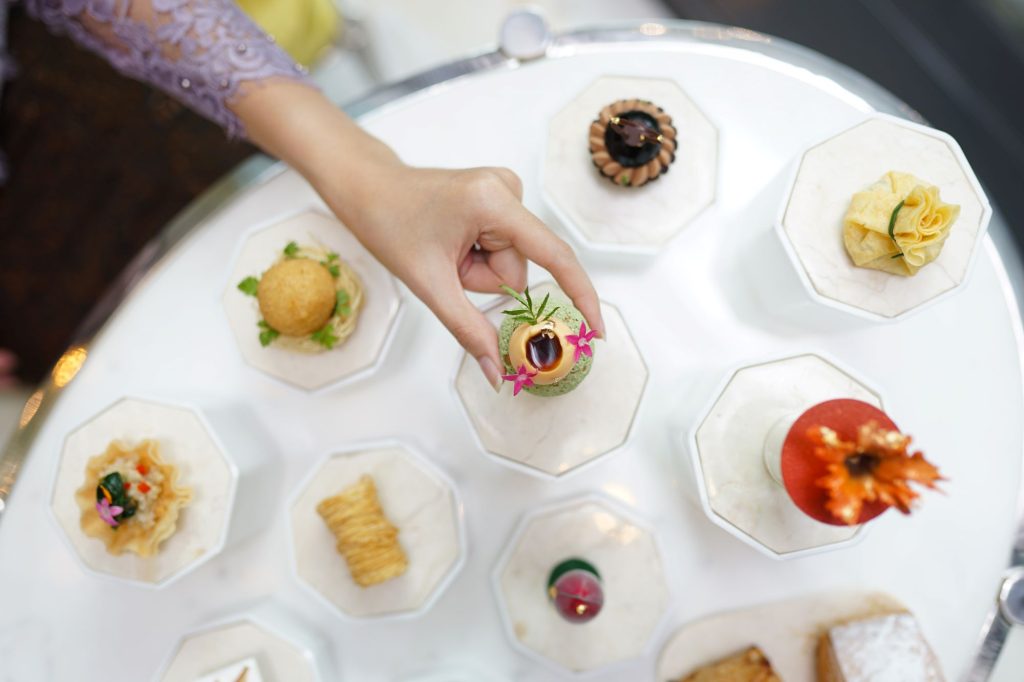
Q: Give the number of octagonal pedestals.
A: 9